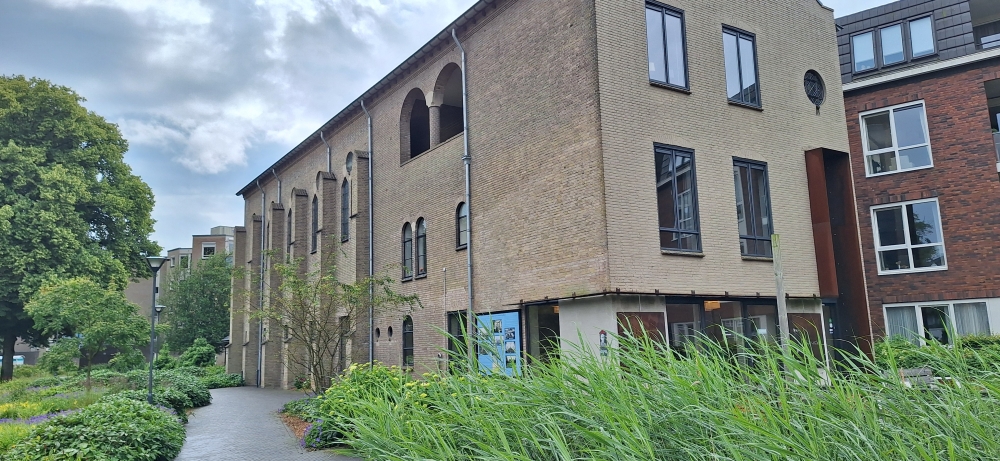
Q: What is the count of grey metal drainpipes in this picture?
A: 5